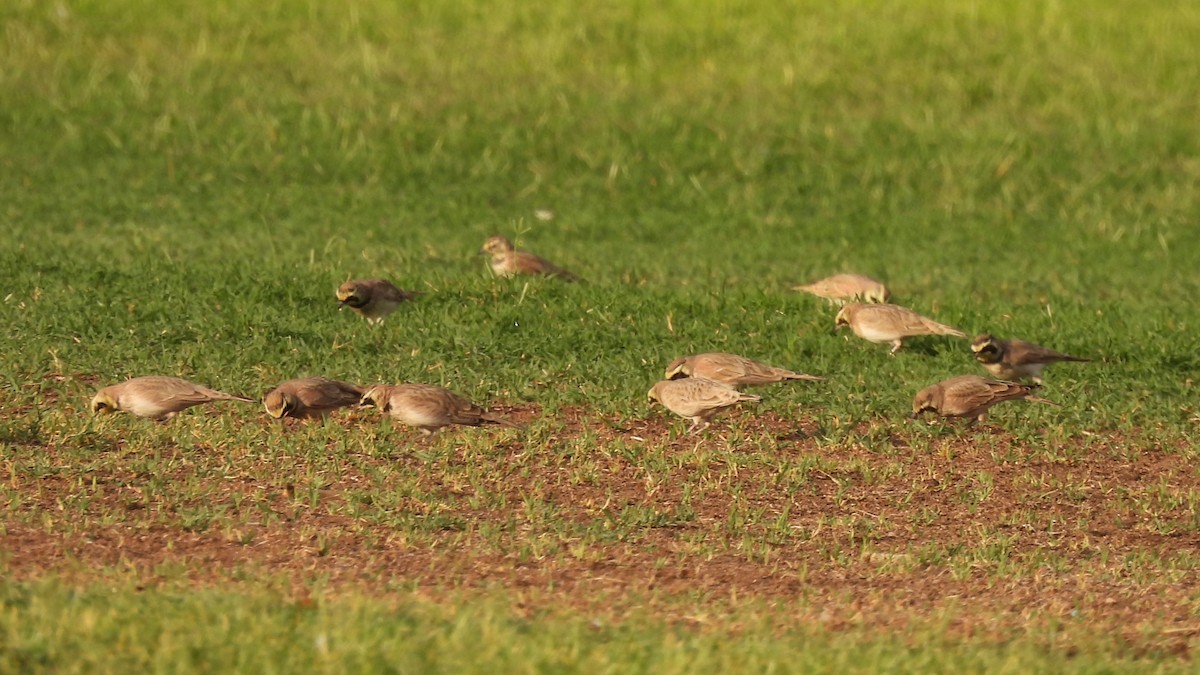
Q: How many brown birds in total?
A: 11